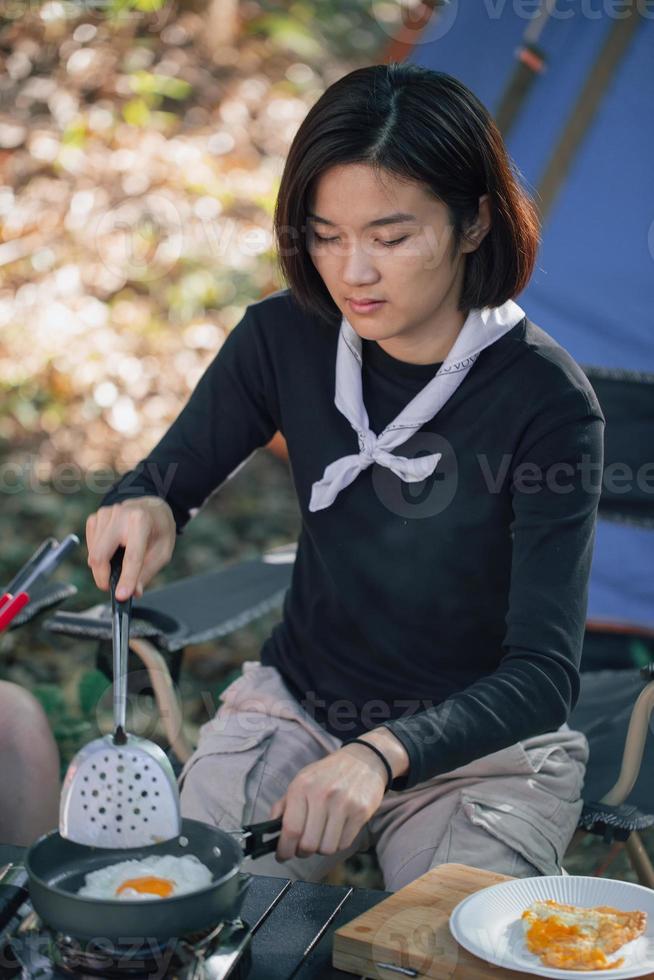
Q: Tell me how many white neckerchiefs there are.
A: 1